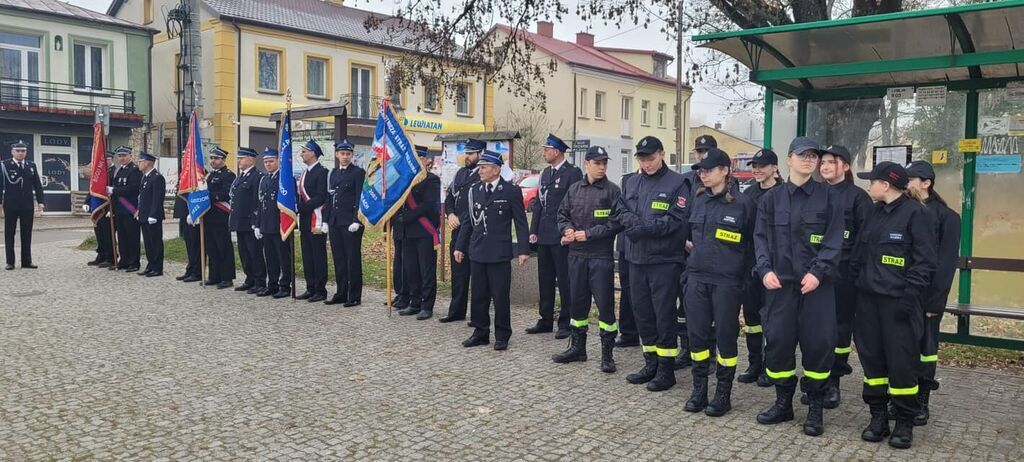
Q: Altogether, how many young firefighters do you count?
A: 9